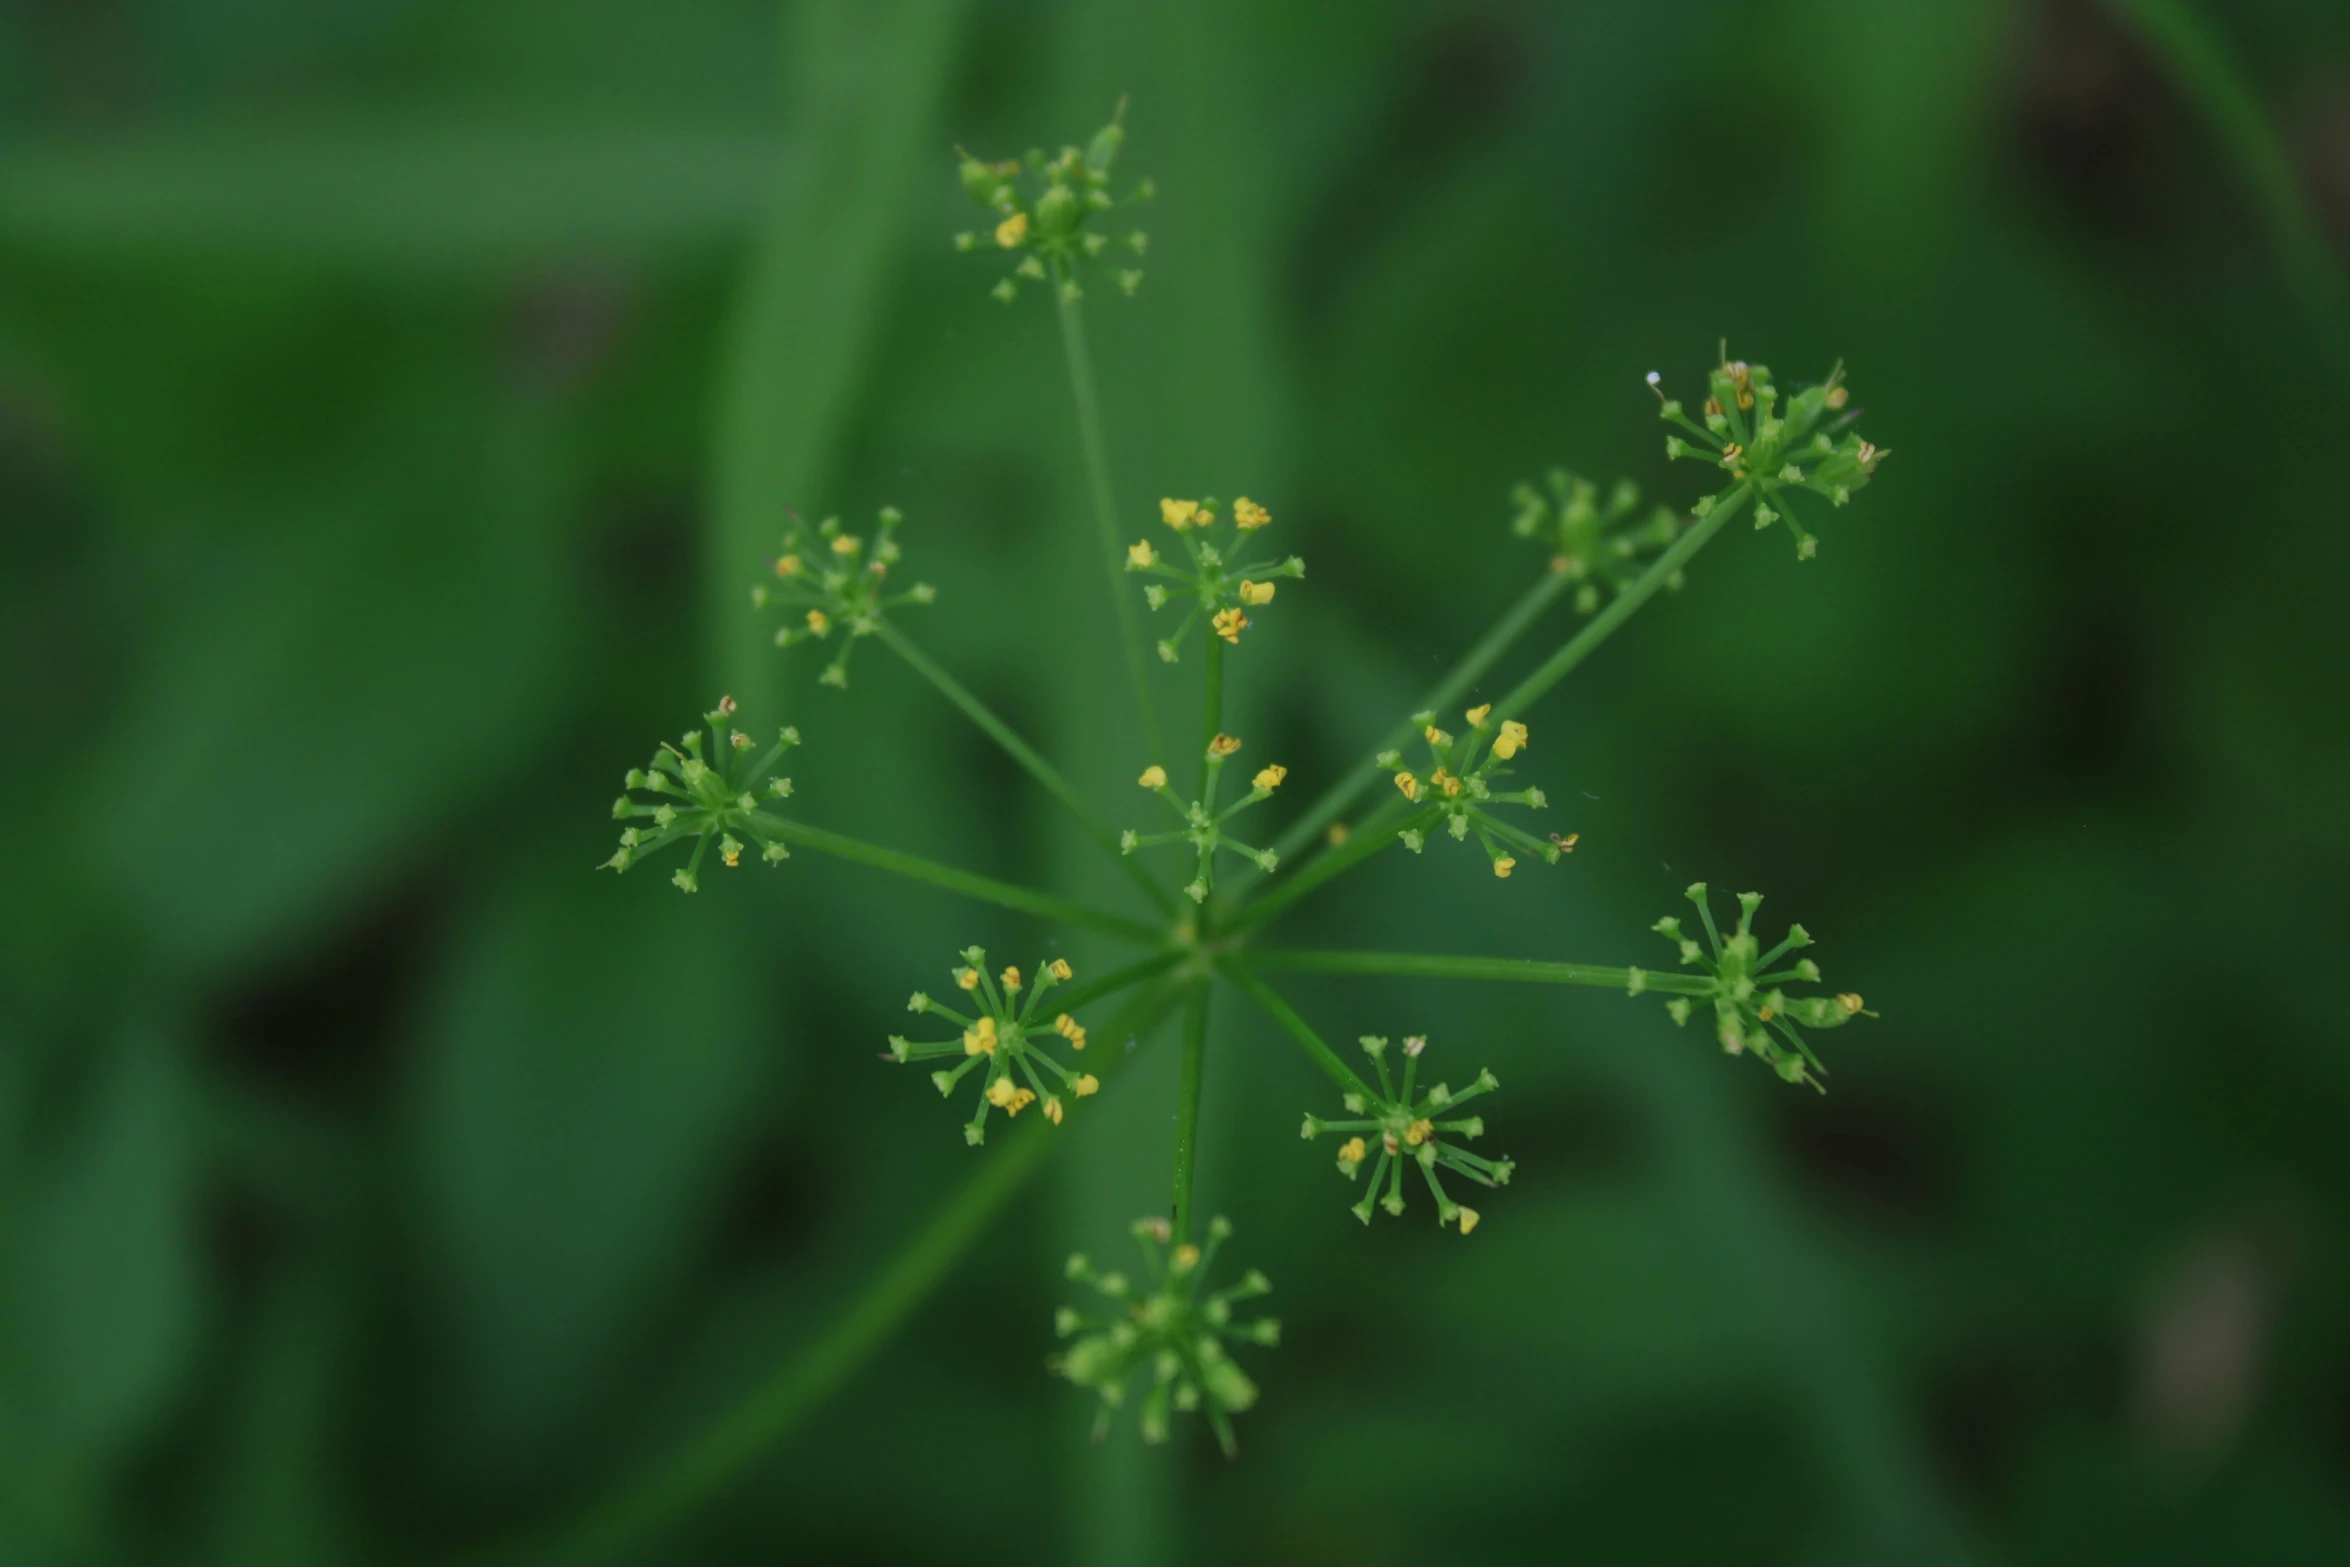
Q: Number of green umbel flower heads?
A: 12